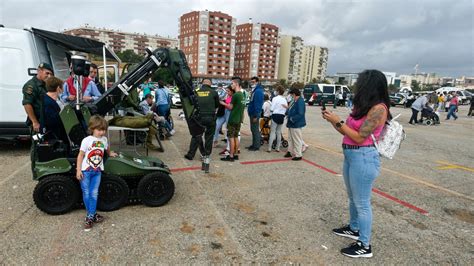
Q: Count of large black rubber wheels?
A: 3